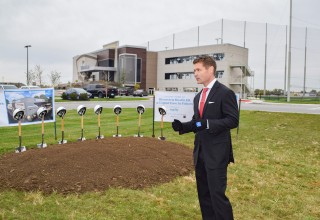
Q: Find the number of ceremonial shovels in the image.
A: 8